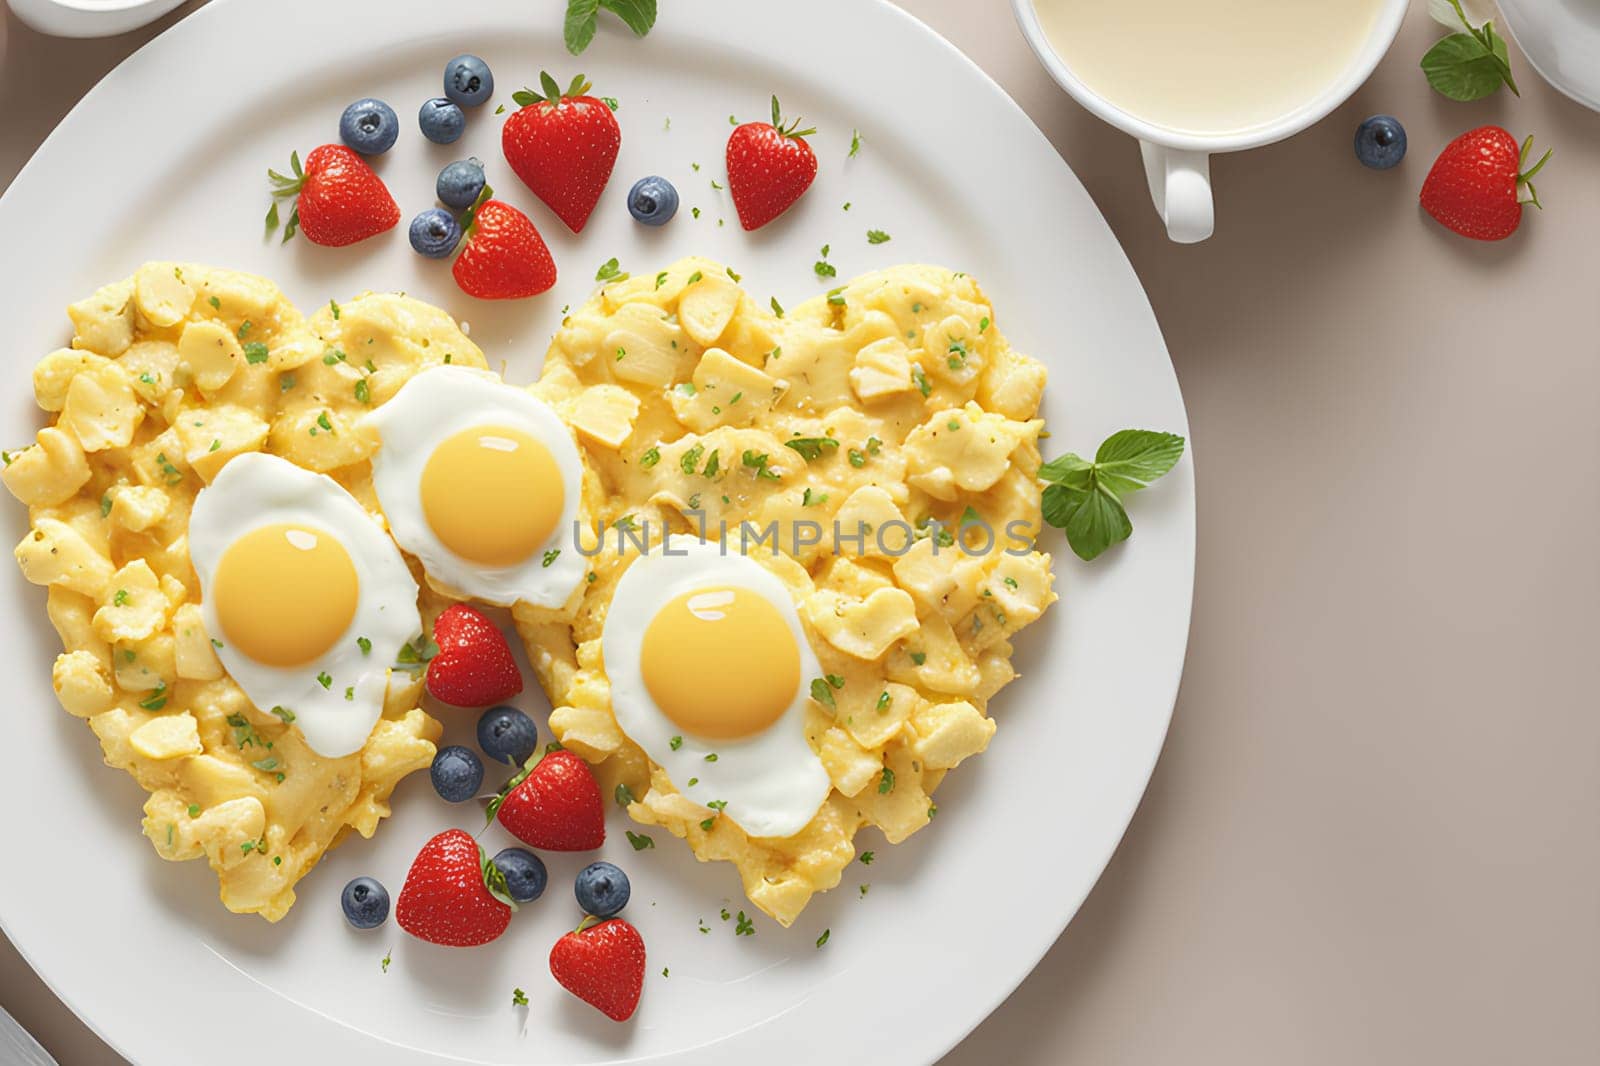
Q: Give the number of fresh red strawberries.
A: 9